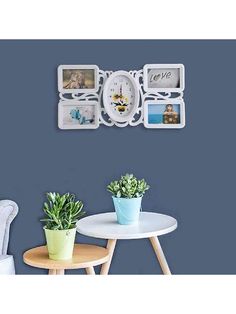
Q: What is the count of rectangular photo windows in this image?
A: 4